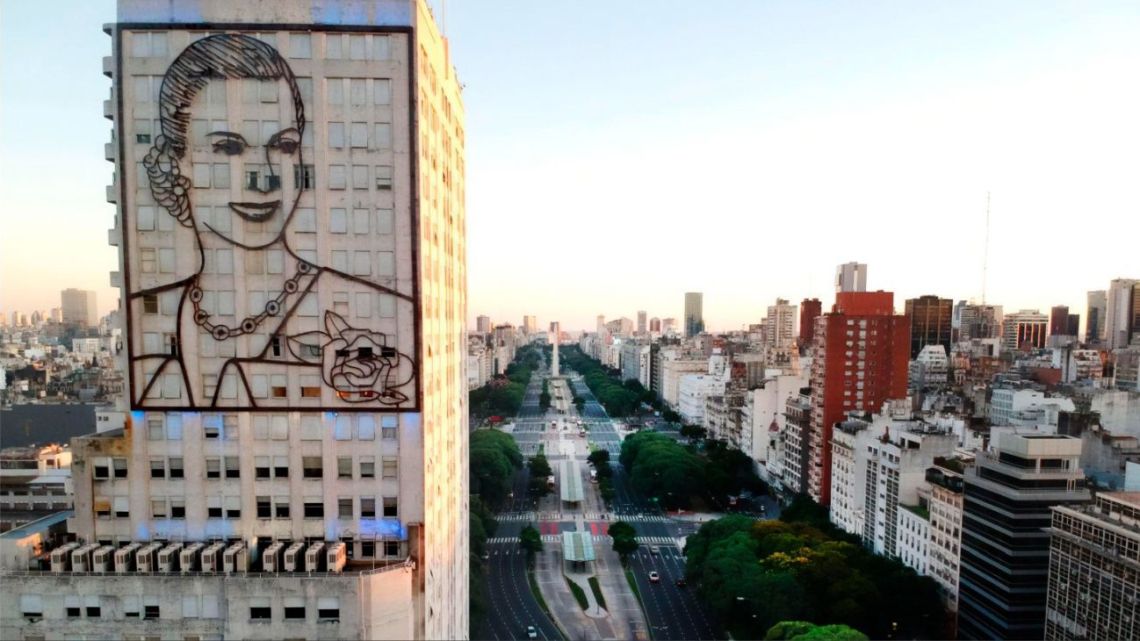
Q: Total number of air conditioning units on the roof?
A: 13